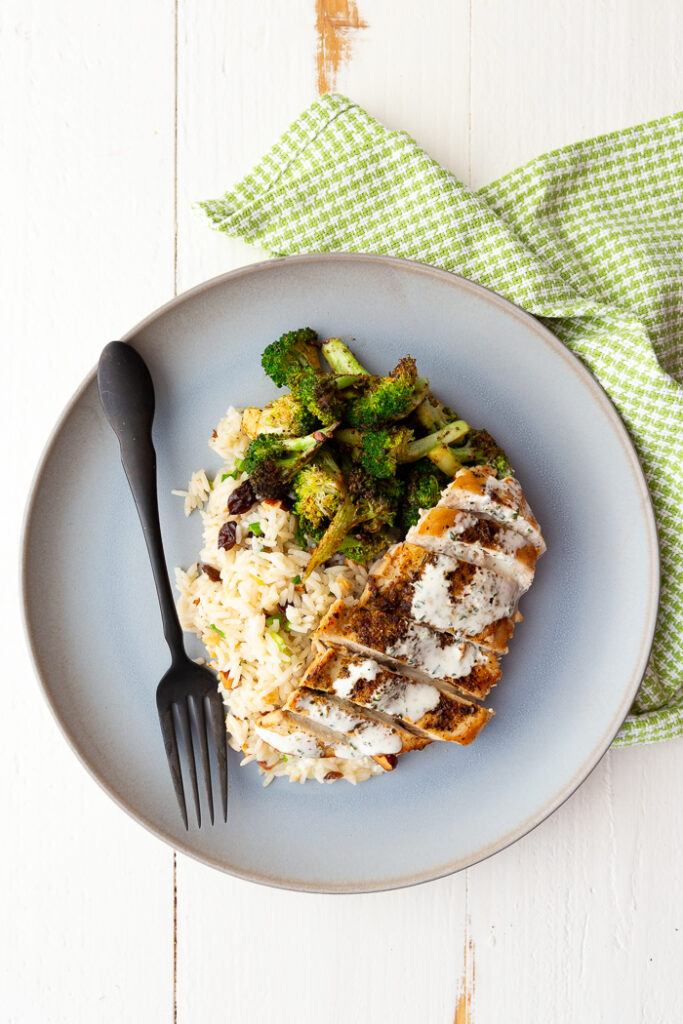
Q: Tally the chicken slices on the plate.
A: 7